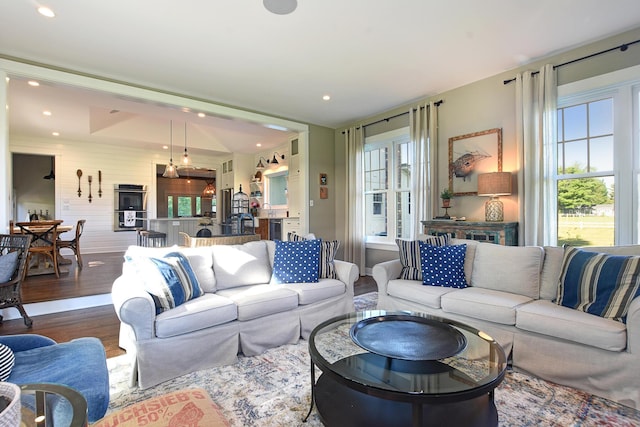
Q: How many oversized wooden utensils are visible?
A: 3